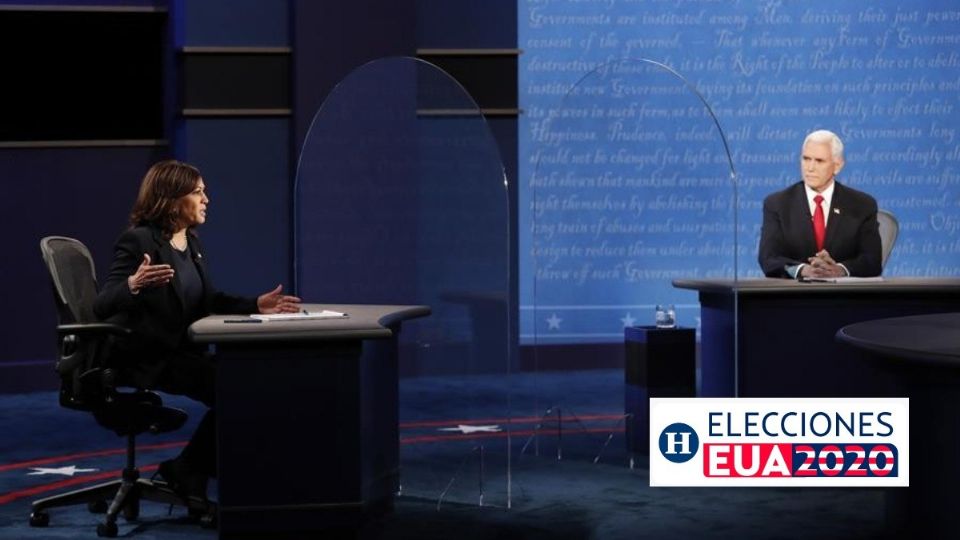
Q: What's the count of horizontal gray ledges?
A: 6